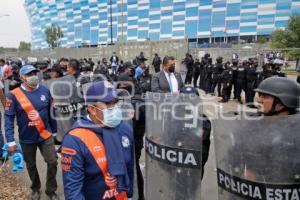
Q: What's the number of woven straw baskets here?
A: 0